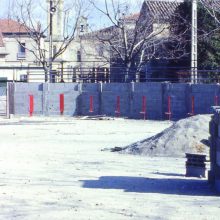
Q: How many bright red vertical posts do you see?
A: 8